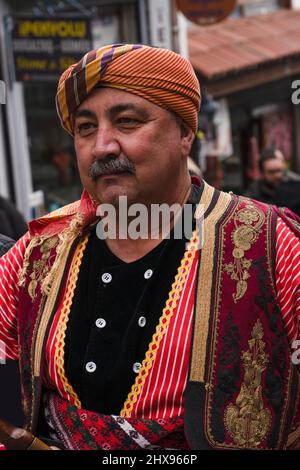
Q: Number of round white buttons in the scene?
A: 6